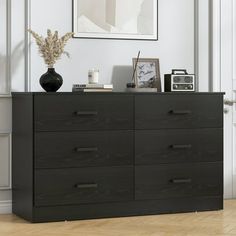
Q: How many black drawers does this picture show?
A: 6